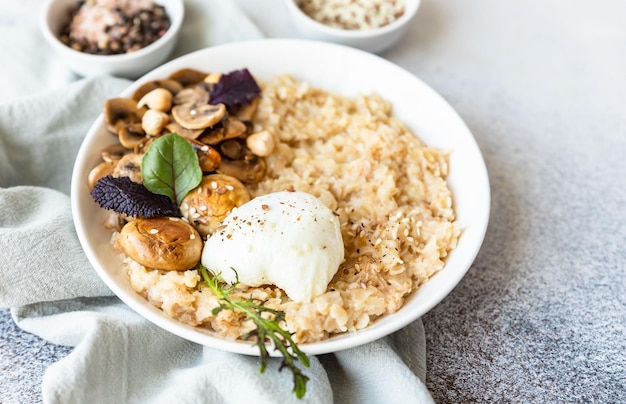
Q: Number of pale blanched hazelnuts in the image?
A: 3